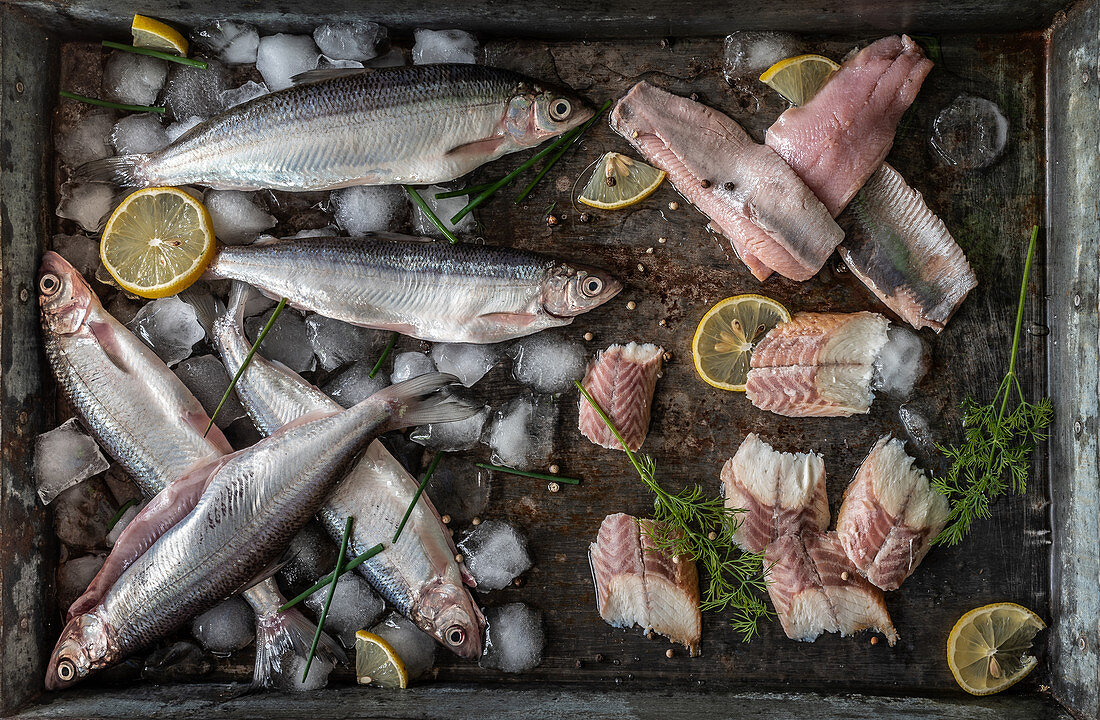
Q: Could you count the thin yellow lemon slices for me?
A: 7